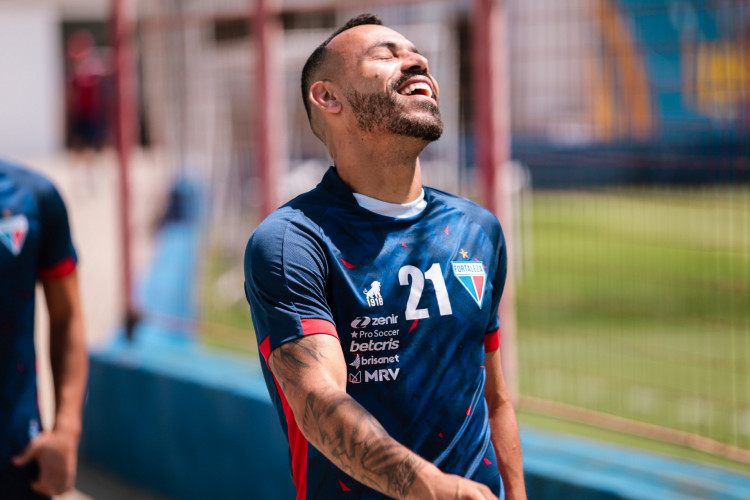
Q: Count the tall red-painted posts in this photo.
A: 3